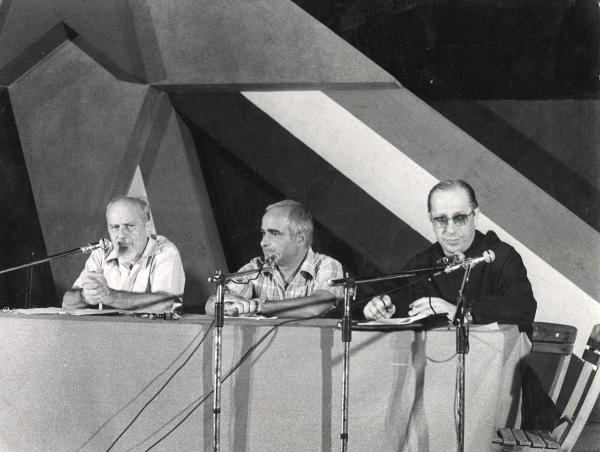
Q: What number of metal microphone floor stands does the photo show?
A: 3